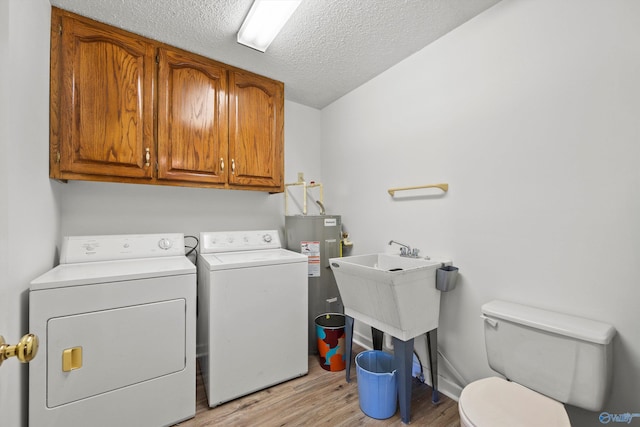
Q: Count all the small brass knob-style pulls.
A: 3